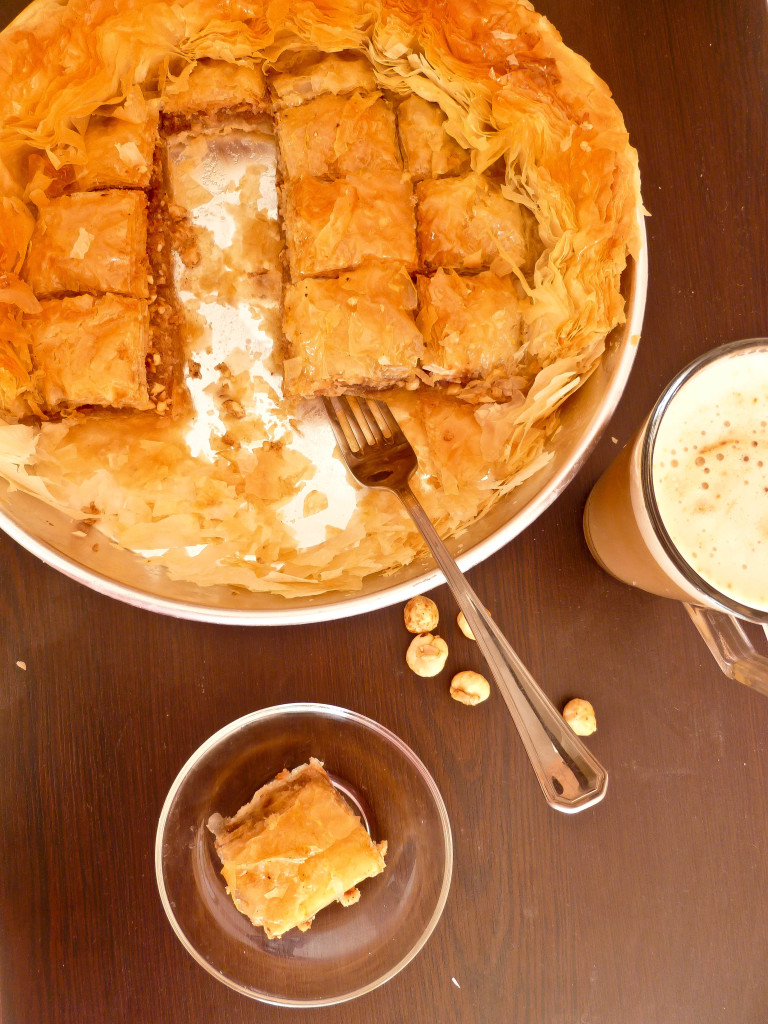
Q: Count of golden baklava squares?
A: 12